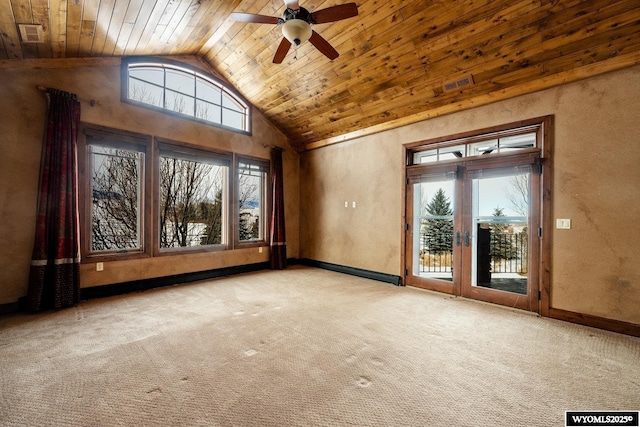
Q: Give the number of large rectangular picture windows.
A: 3